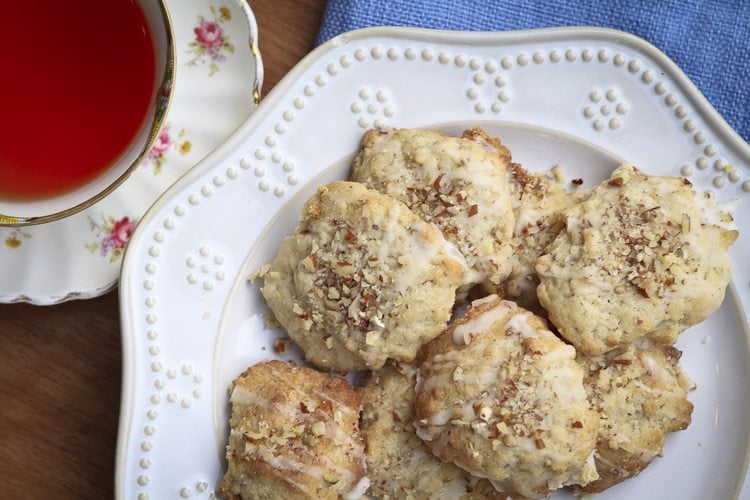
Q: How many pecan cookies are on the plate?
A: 8